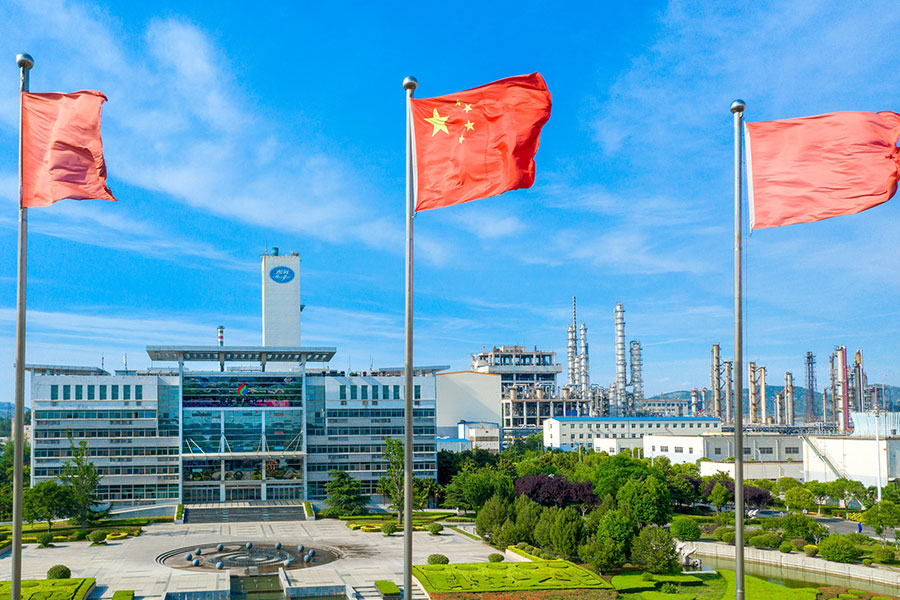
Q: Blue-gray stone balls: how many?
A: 11